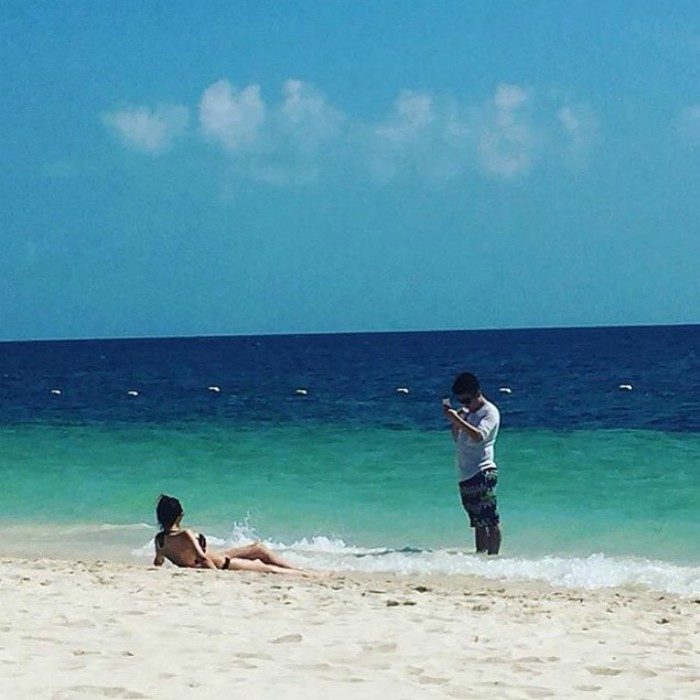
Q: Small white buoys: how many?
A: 7